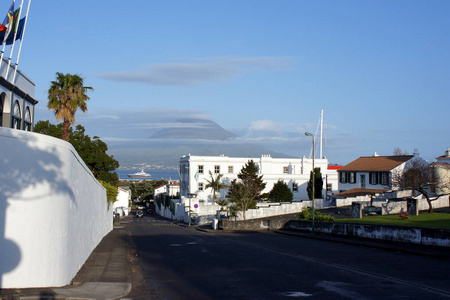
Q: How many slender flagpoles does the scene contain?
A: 3